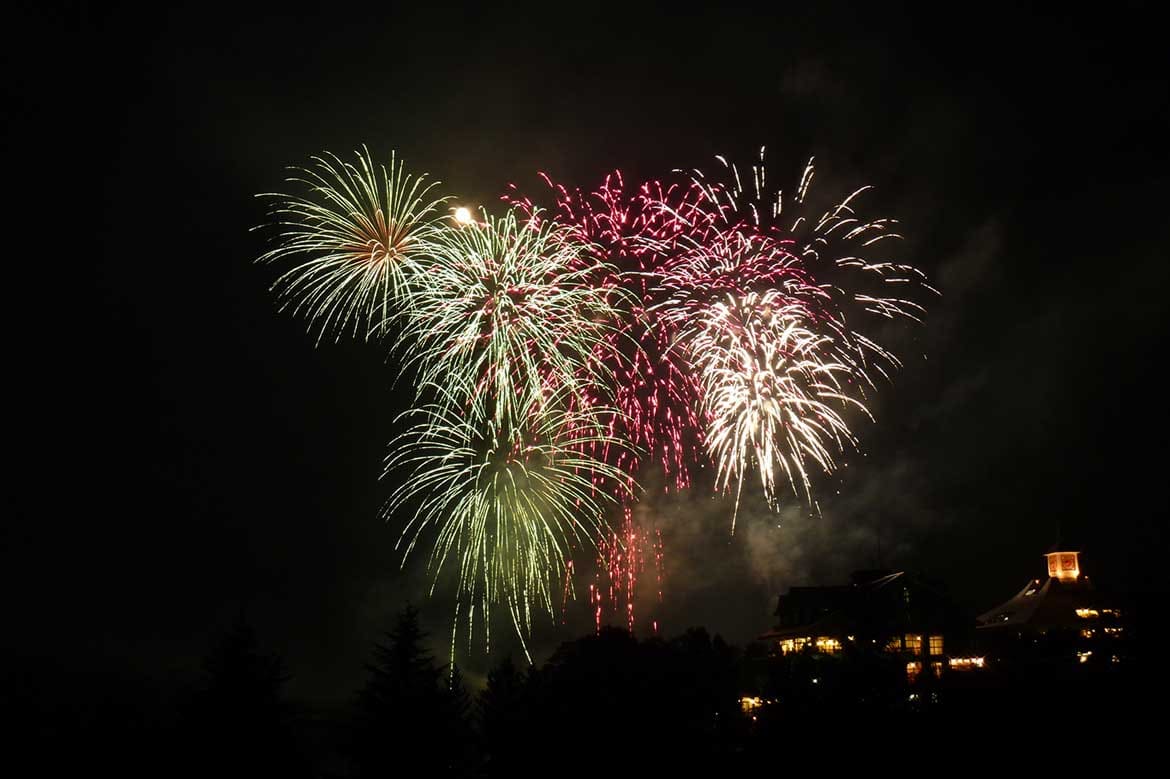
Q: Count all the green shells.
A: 3